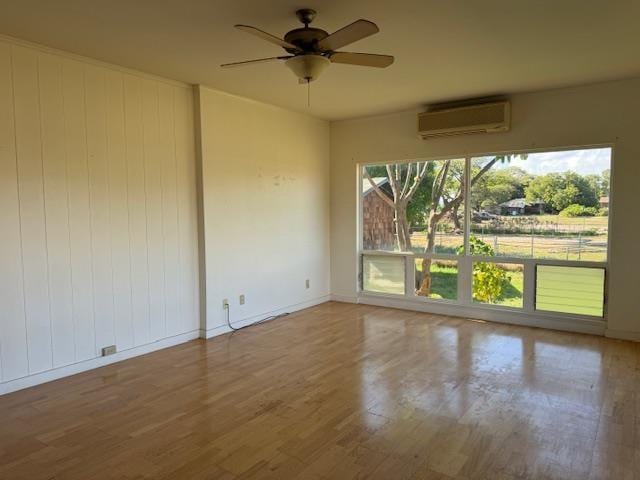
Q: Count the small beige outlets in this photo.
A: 4